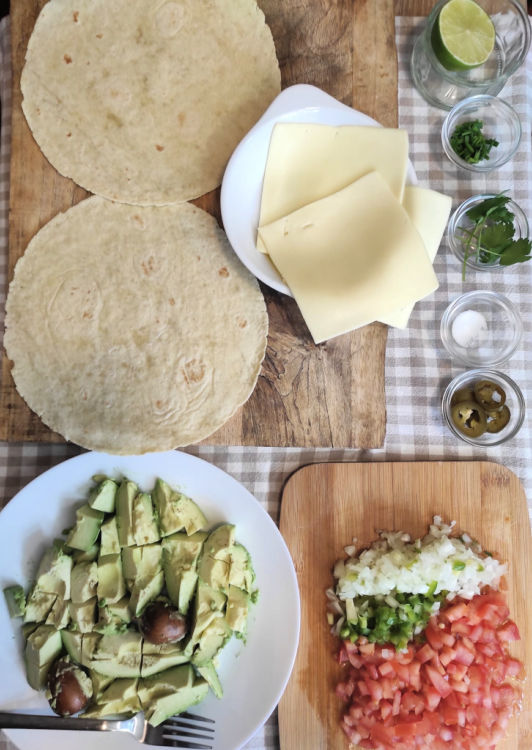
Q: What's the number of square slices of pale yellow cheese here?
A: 3